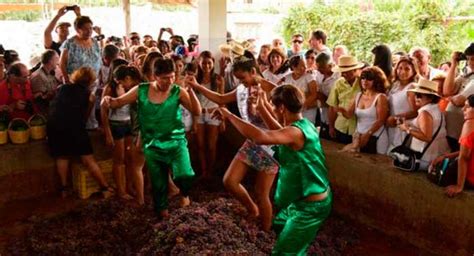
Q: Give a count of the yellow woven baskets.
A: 3